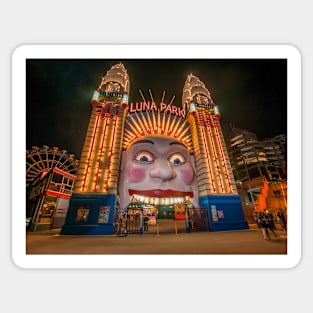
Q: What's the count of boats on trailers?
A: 0